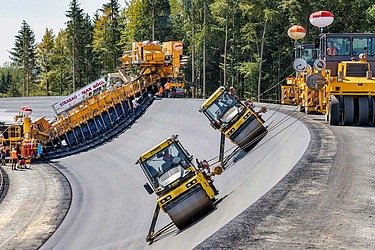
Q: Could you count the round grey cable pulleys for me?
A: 3